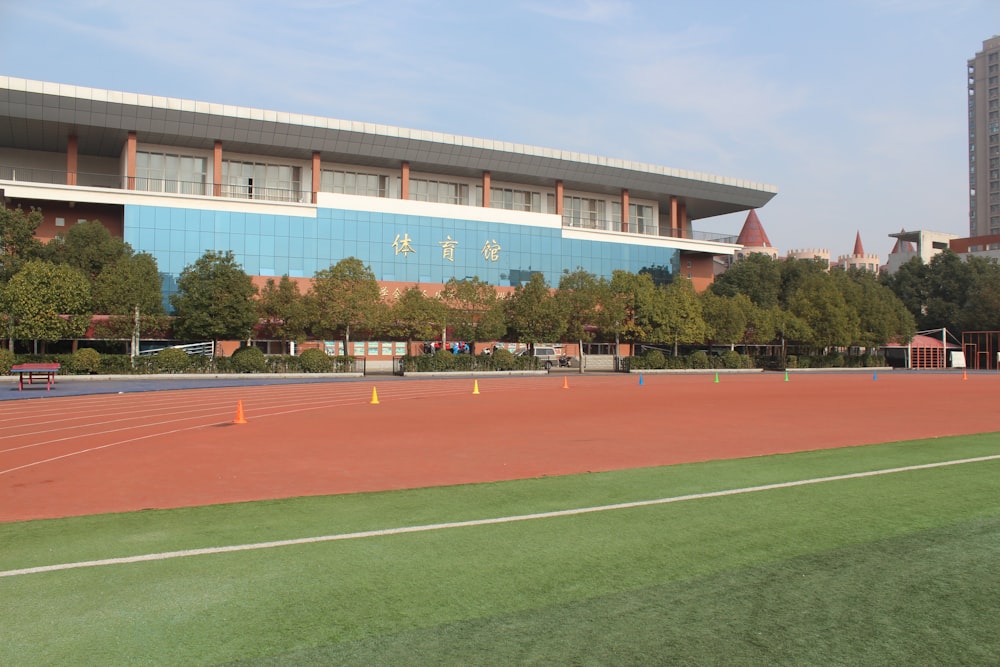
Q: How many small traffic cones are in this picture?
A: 9